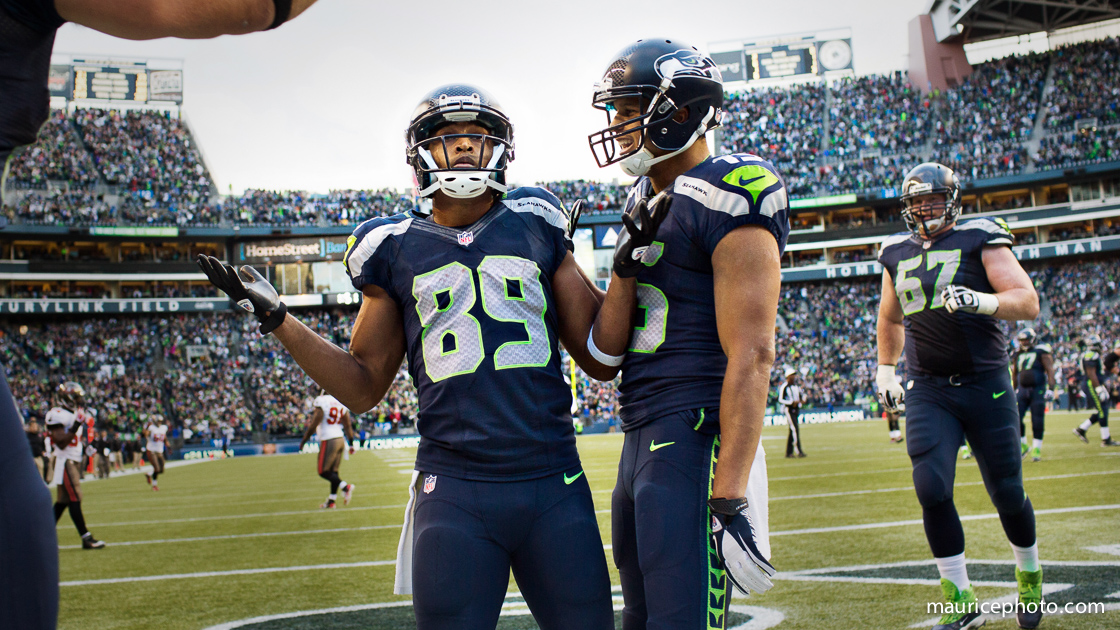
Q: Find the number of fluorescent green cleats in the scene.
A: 5